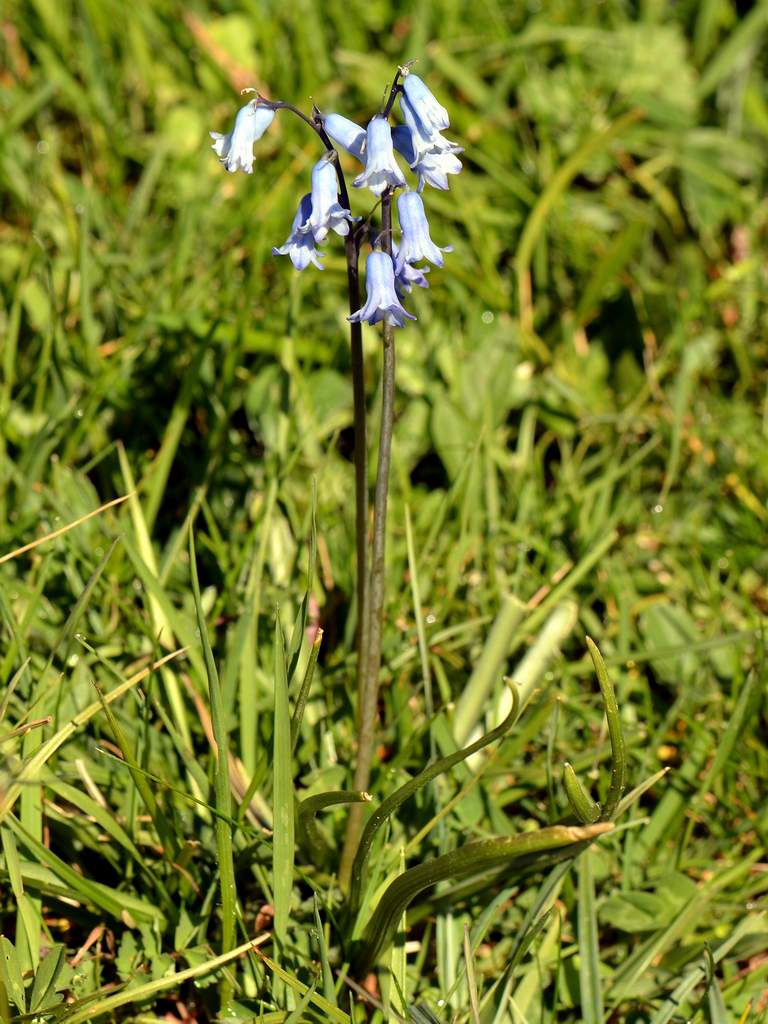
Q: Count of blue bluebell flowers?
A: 12